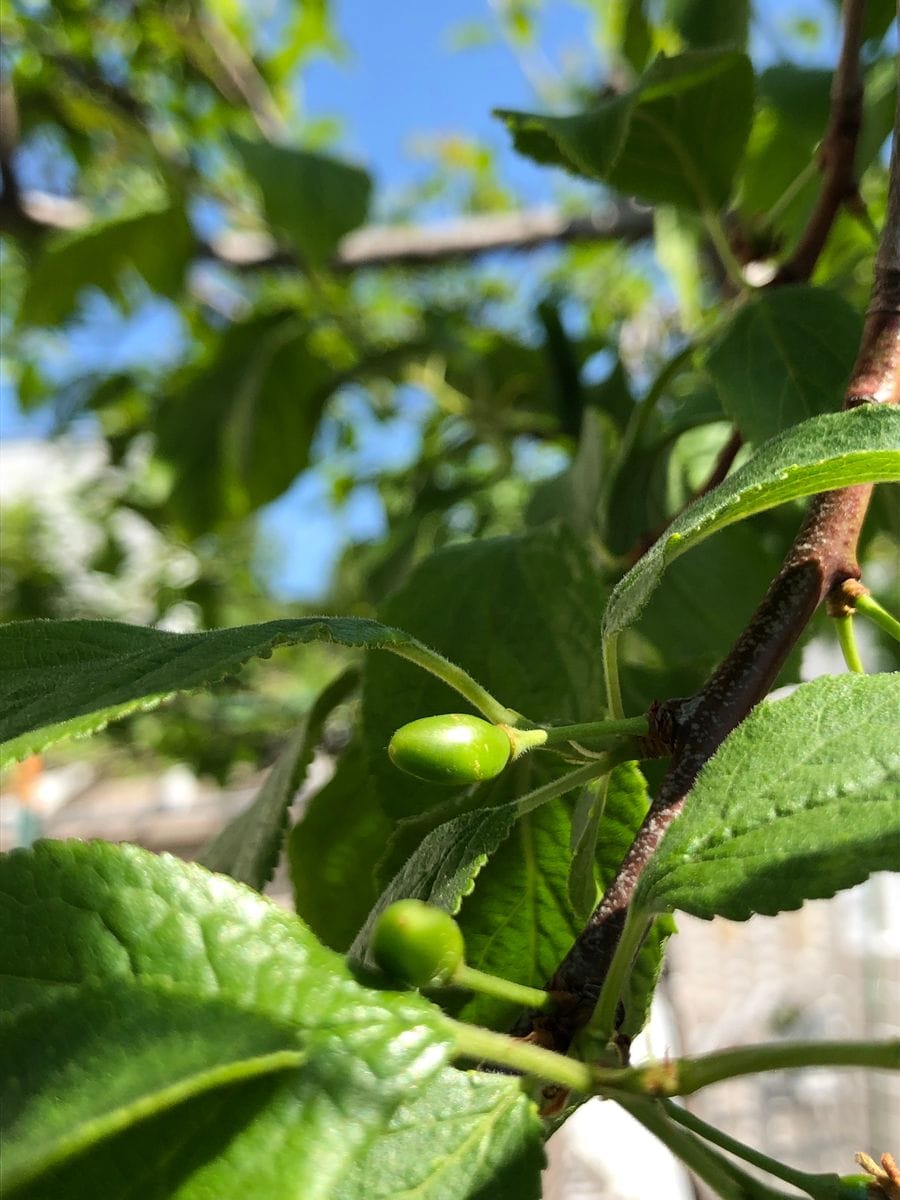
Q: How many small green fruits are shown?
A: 2